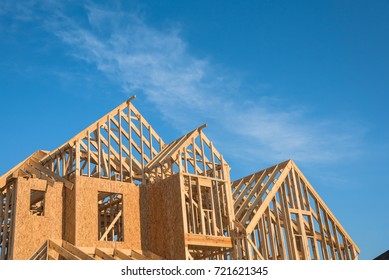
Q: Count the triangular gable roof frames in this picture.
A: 3